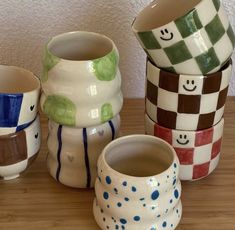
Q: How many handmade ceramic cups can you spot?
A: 8